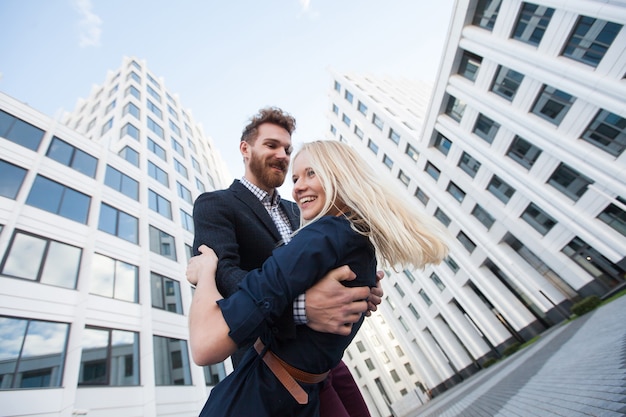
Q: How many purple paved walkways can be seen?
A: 0